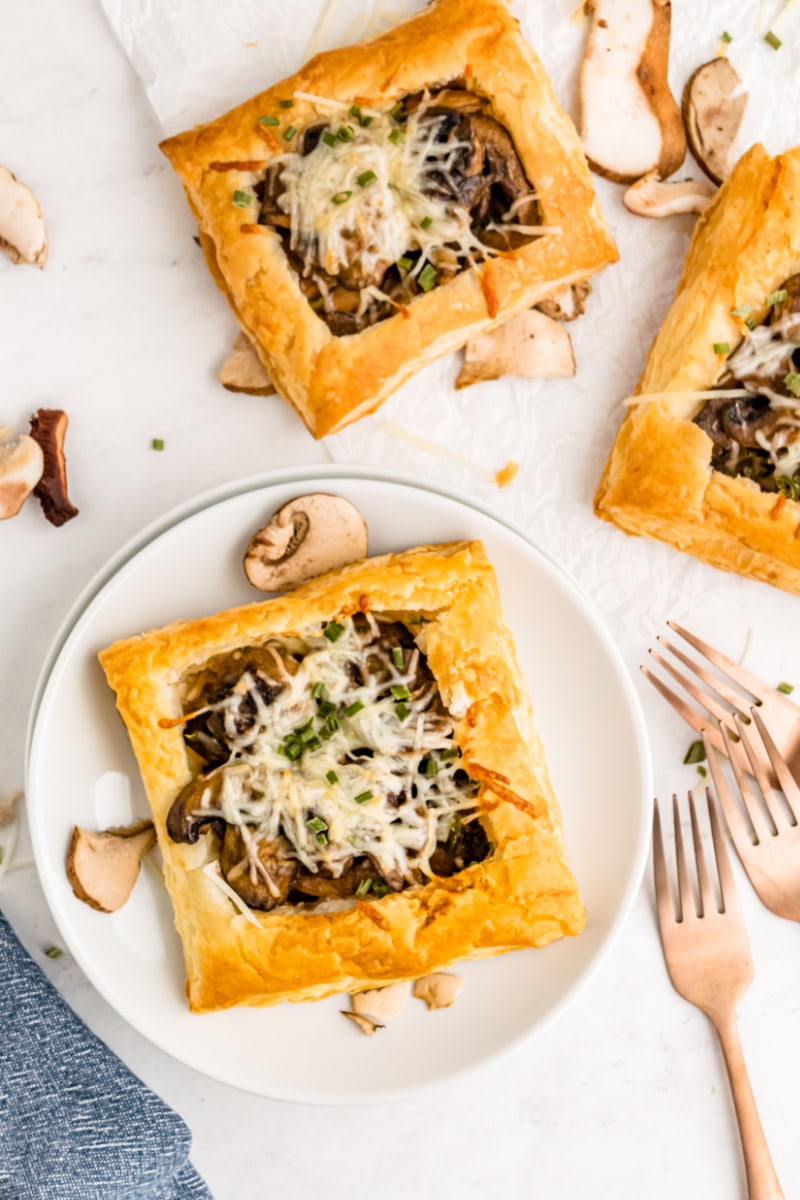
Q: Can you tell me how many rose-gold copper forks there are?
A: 3